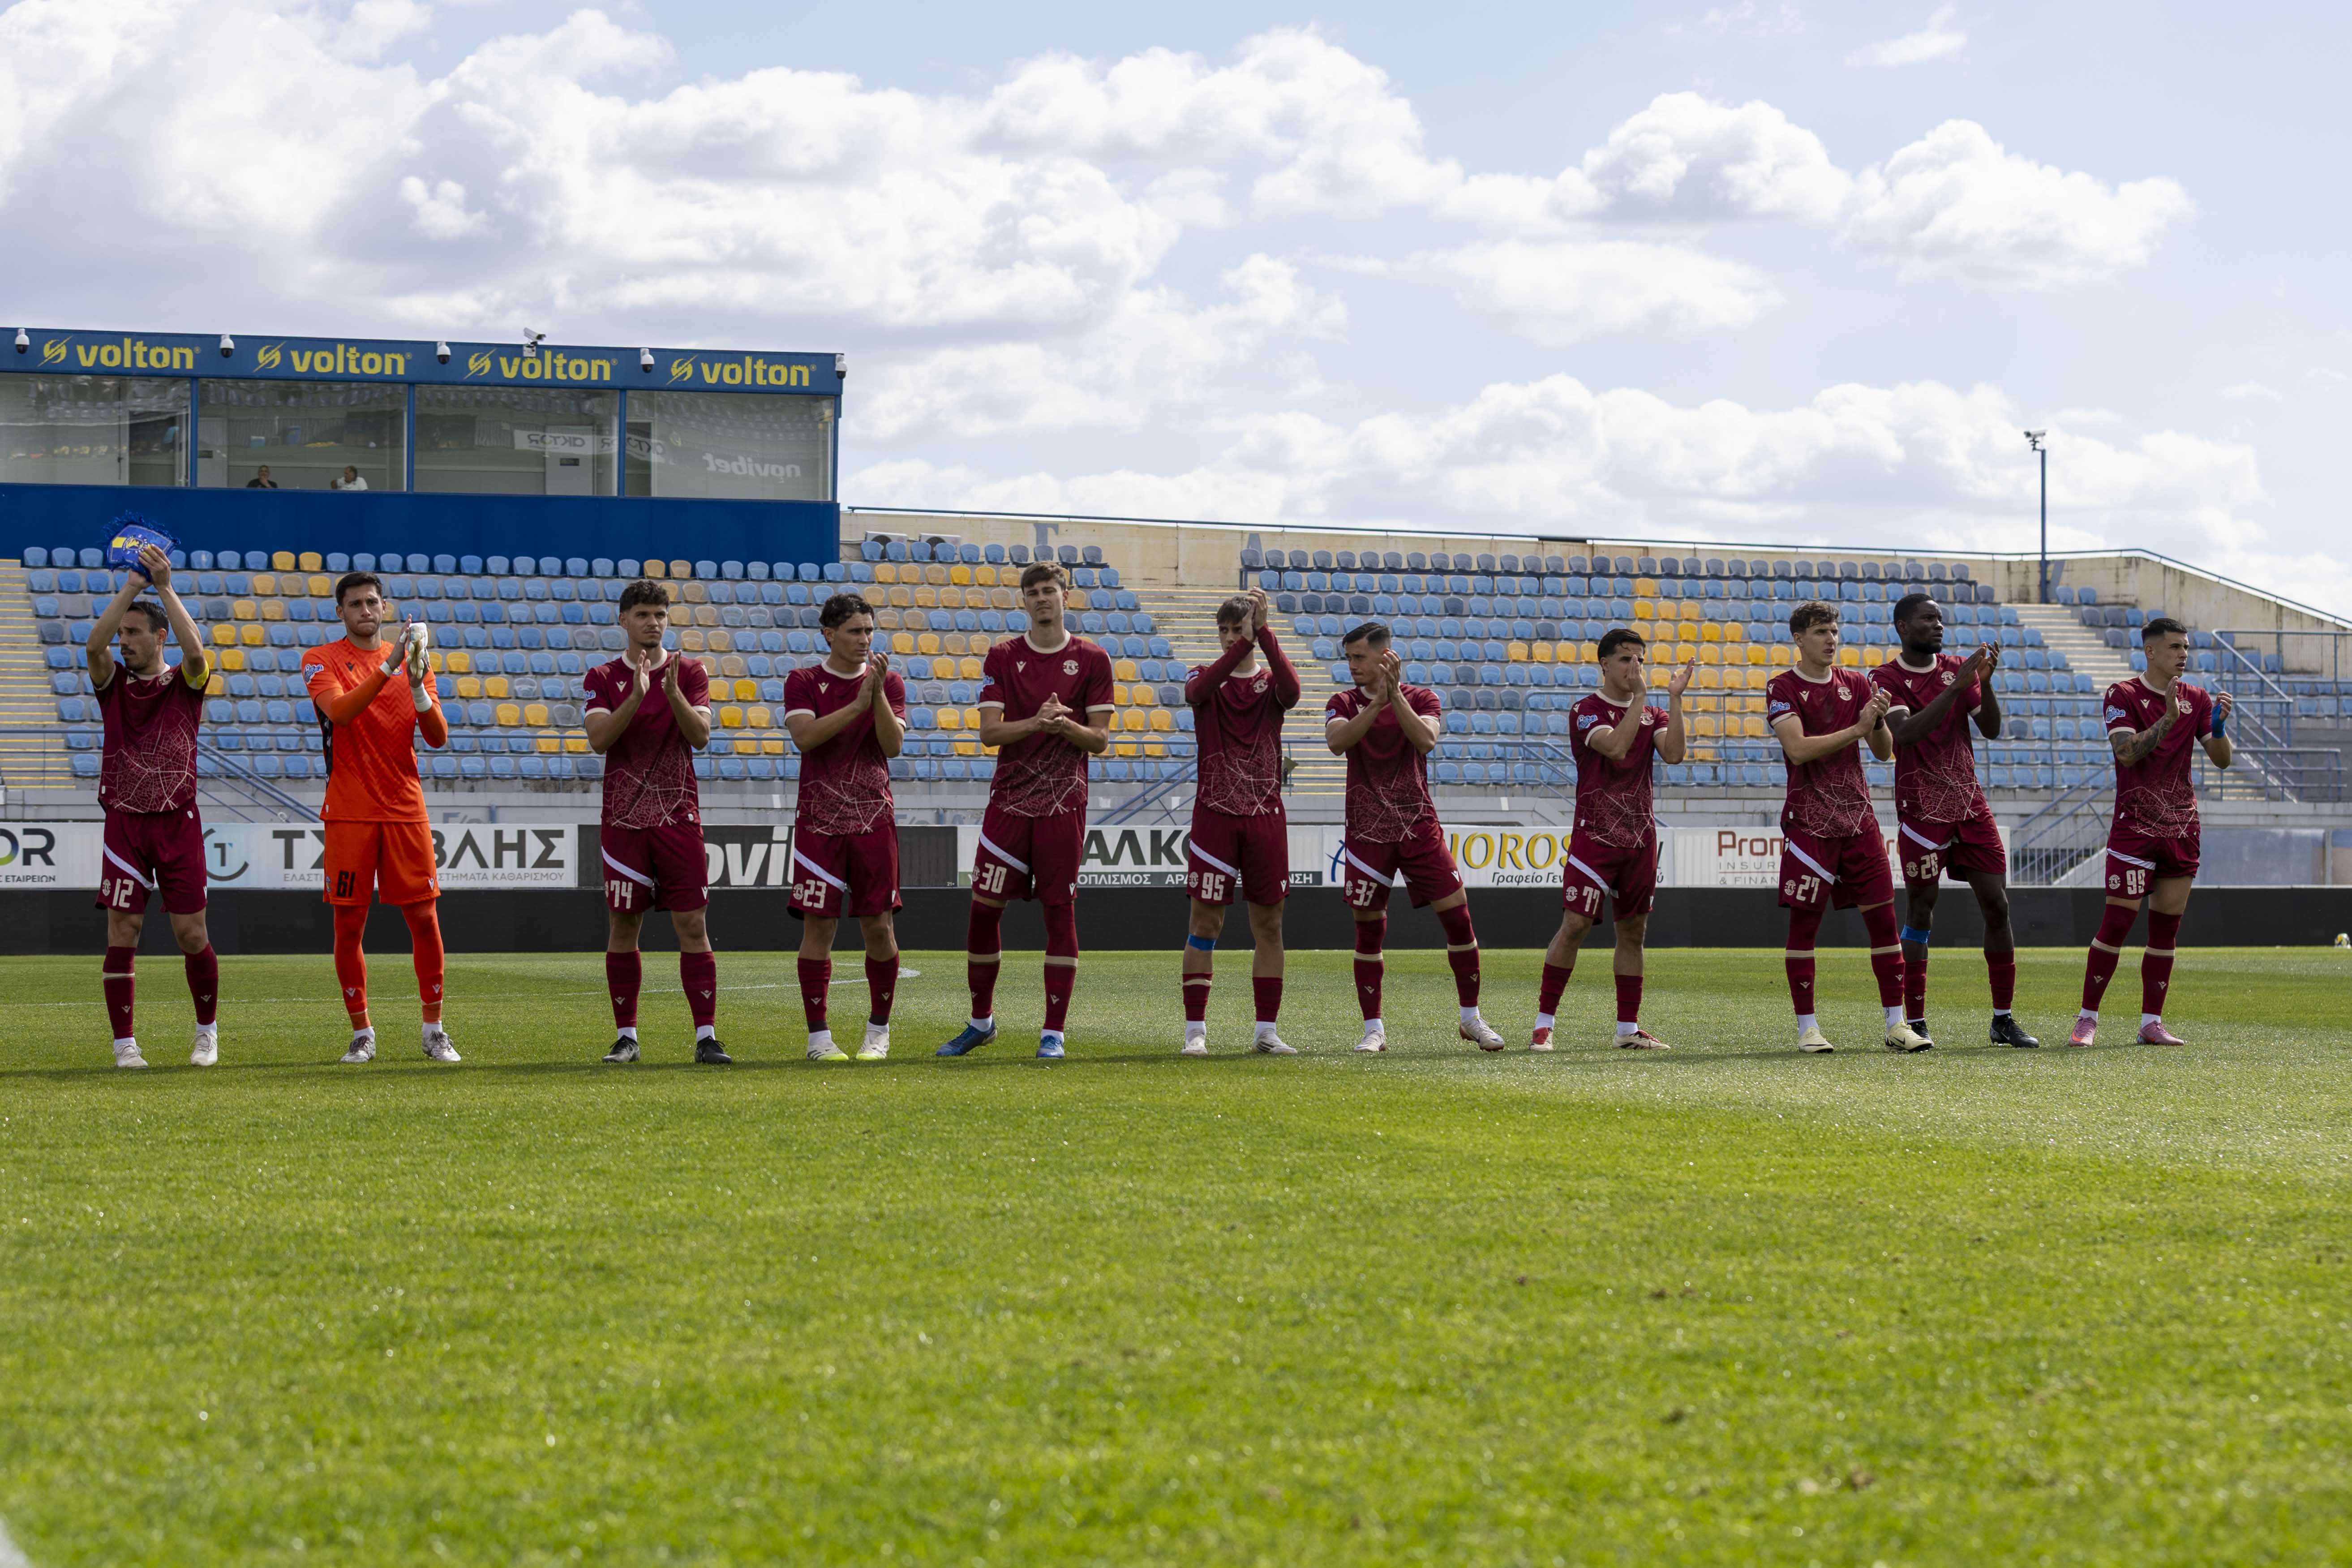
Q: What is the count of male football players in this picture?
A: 11